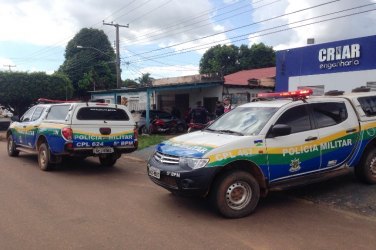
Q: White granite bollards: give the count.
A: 0